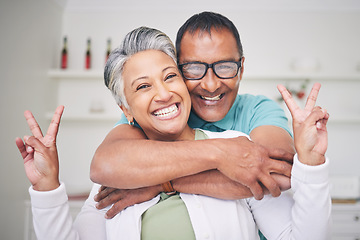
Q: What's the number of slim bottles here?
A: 3